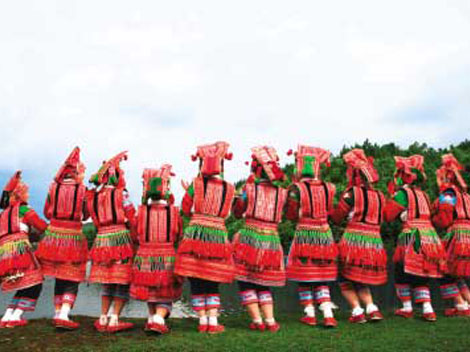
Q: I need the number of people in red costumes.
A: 10